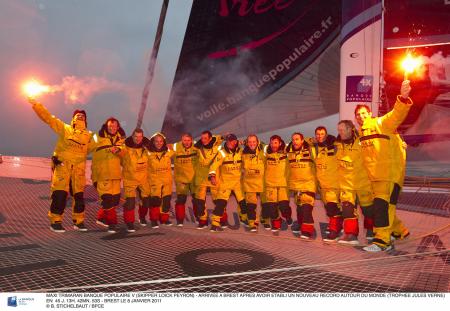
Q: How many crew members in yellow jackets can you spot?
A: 13